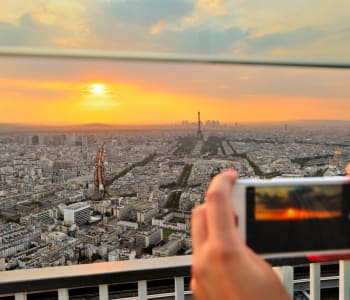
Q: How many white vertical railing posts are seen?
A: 8